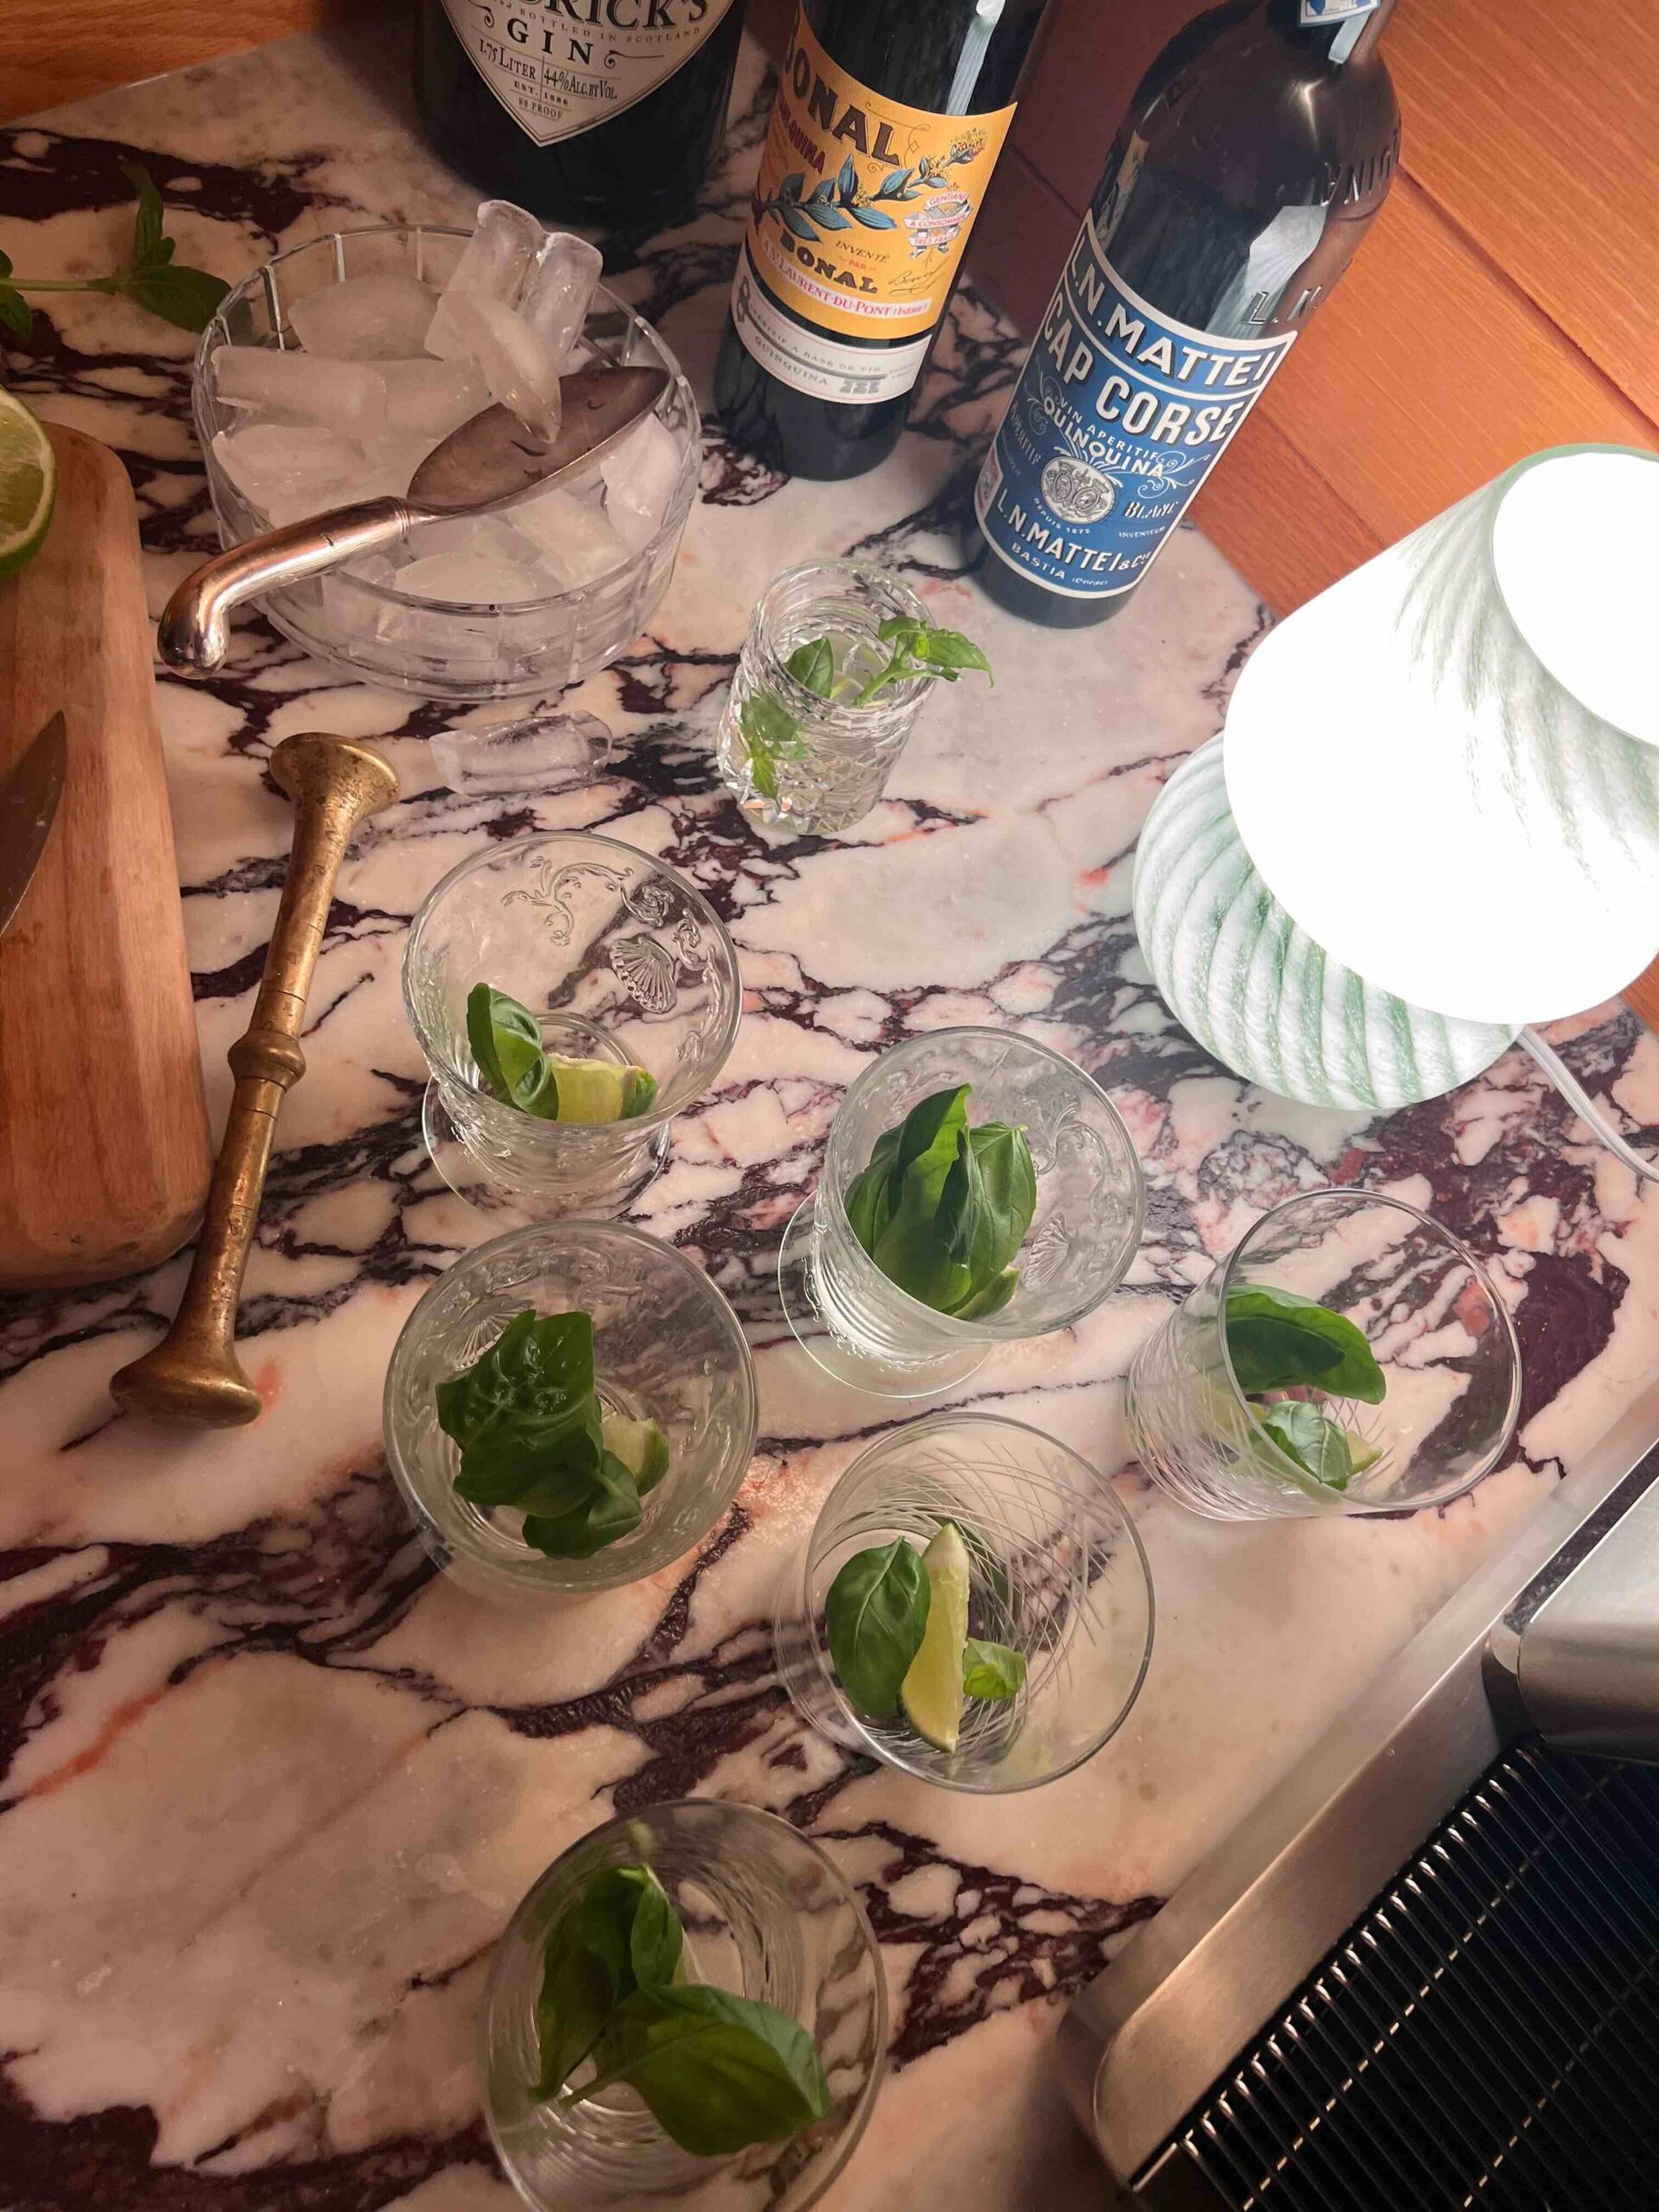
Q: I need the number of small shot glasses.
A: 1